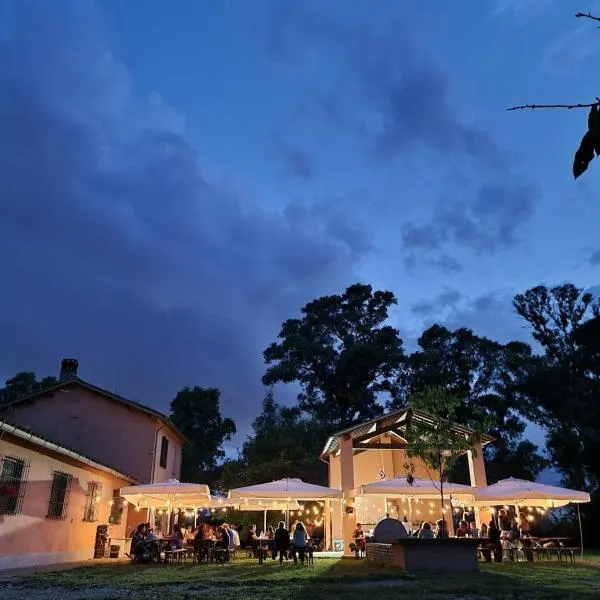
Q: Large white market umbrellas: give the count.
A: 4